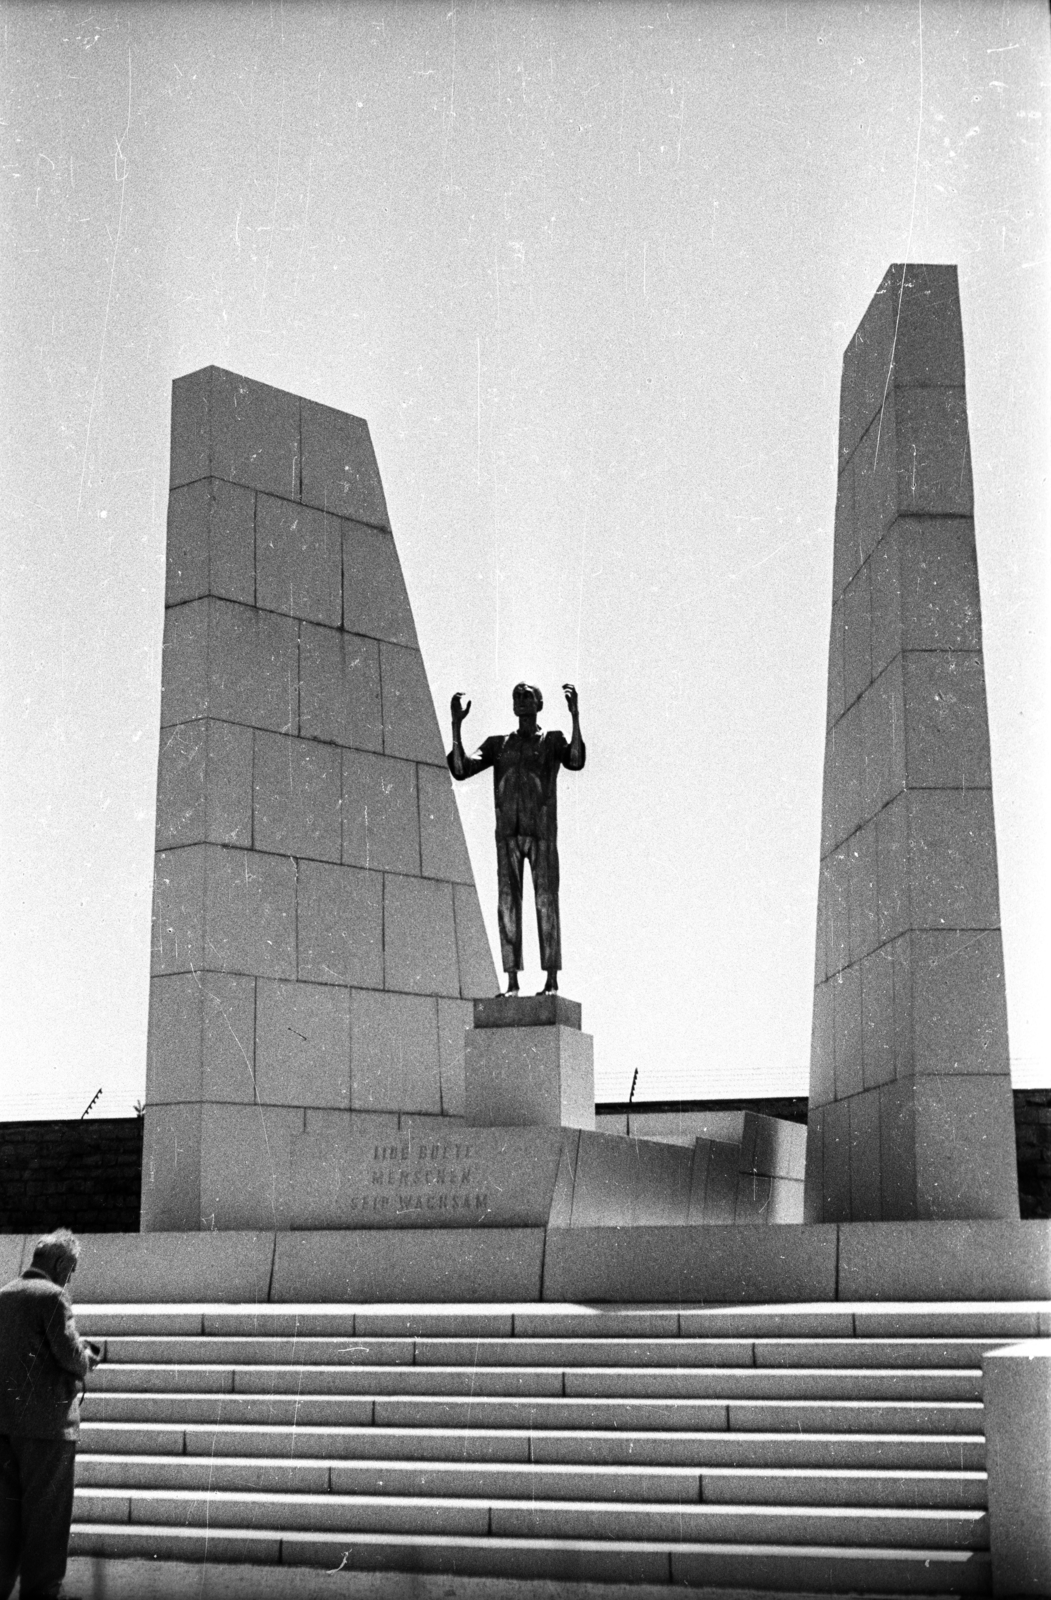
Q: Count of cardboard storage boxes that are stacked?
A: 0